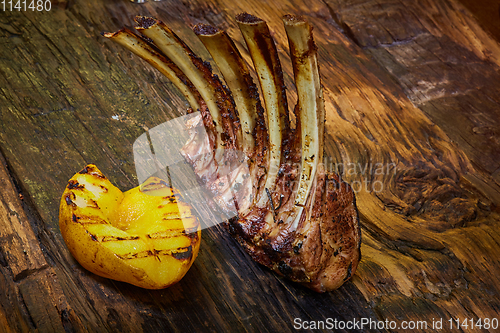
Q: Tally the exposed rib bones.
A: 5